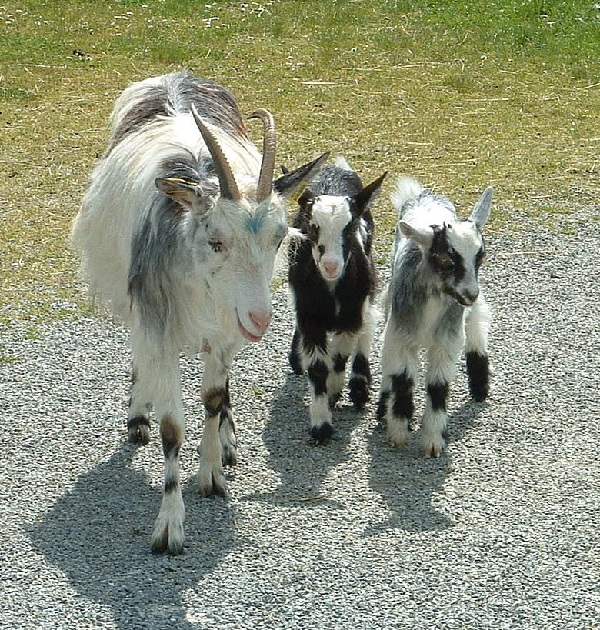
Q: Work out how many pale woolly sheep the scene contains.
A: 0